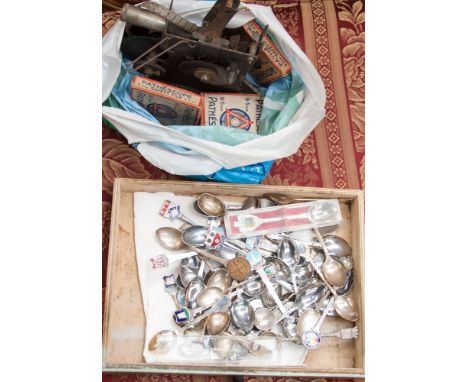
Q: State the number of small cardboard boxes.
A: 3